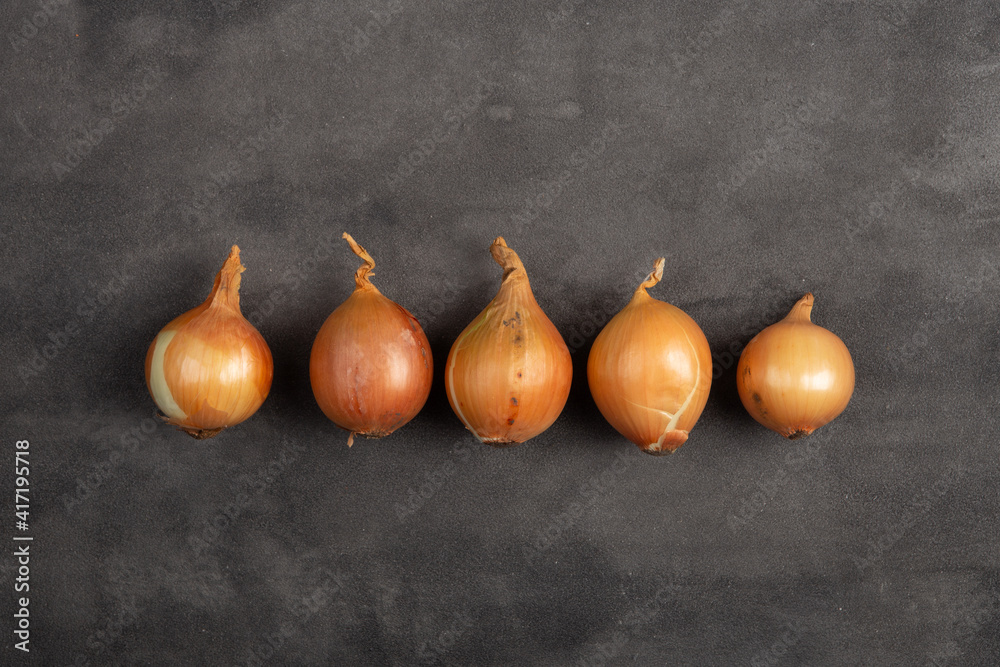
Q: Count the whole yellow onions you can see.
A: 5